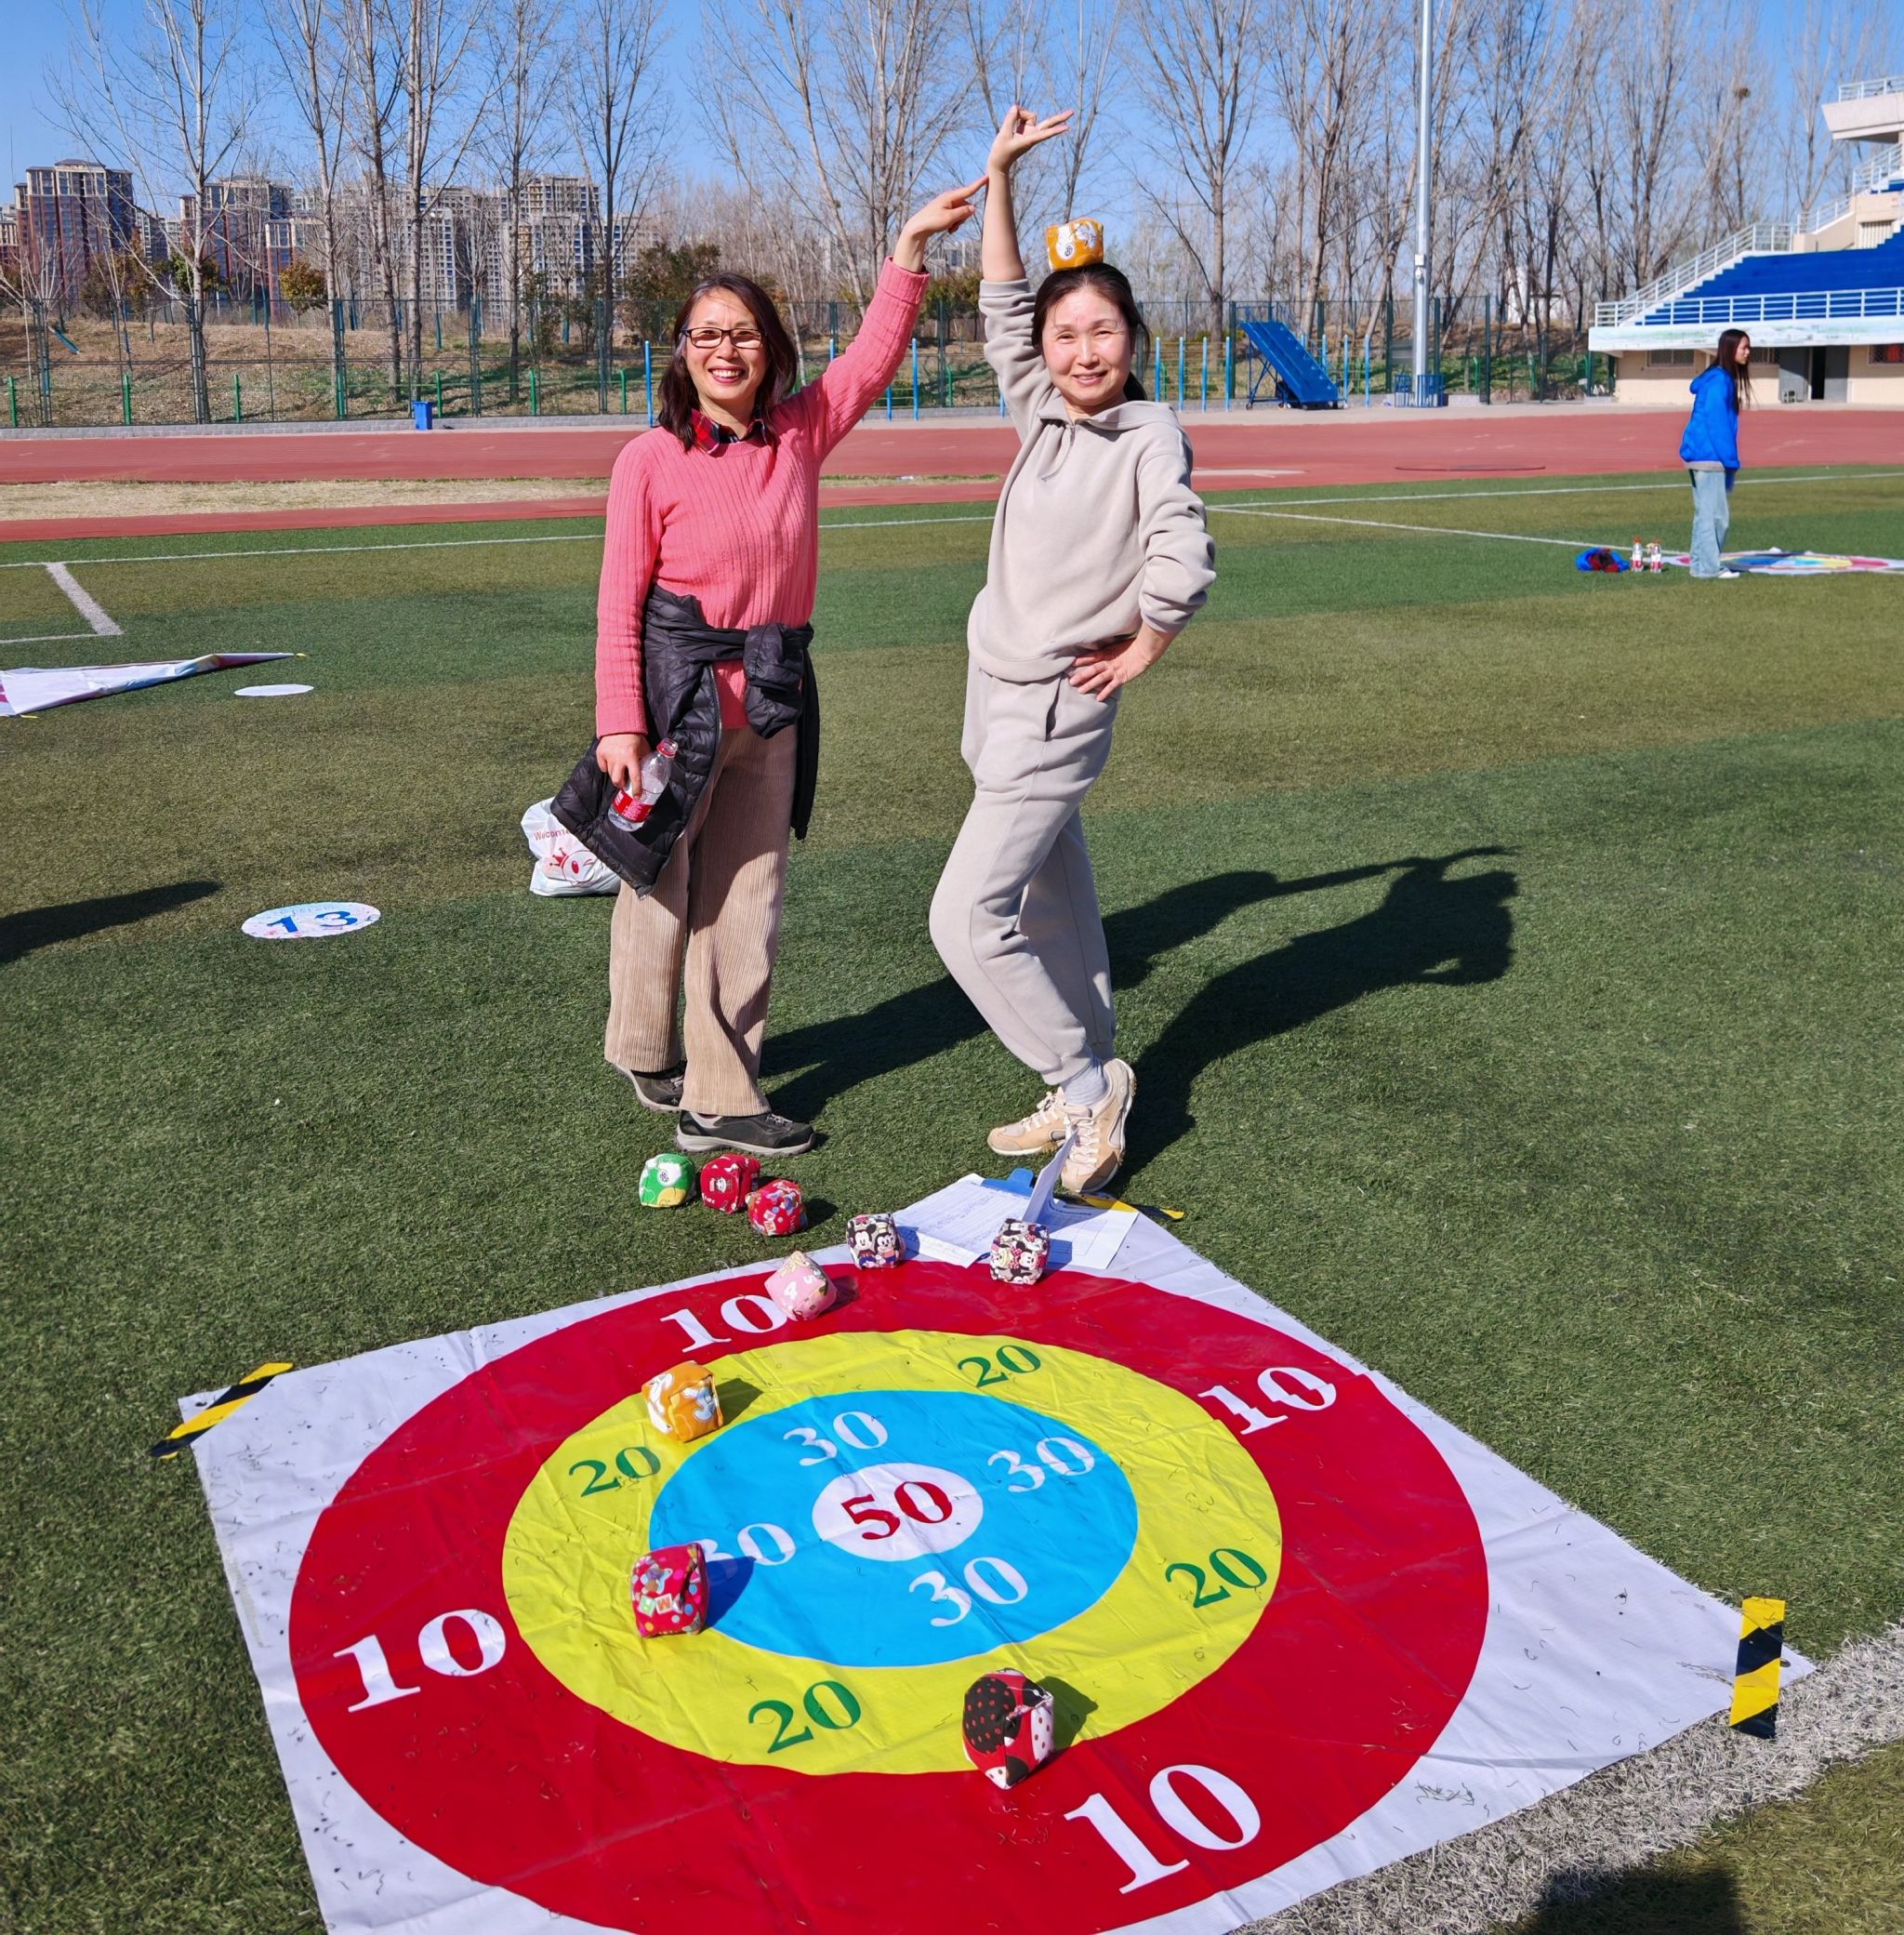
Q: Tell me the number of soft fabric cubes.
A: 10